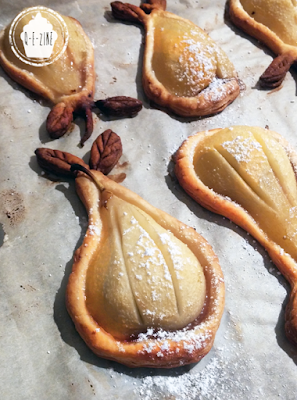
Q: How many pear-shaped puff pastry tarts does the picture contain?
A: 5